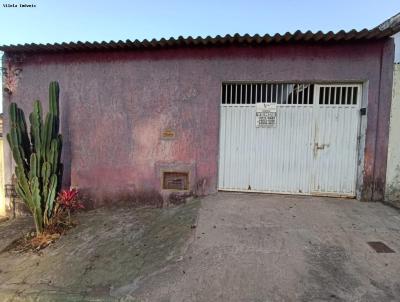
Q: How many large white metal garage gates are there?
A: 1